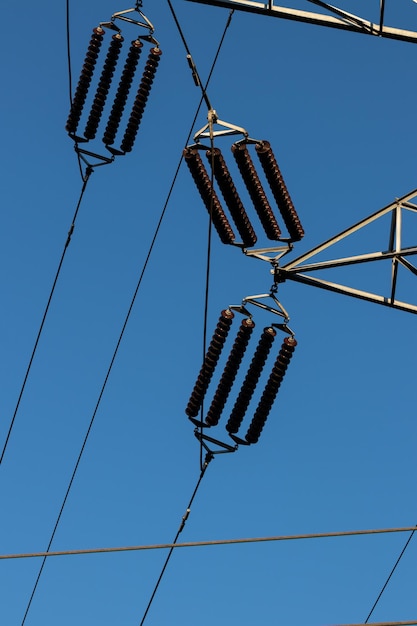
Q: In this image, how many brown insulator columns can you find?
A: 12